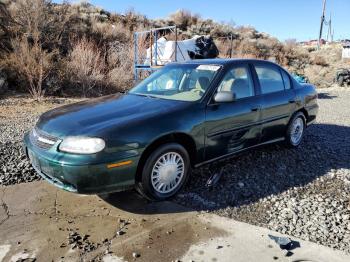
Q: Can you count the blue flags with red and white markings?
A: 0